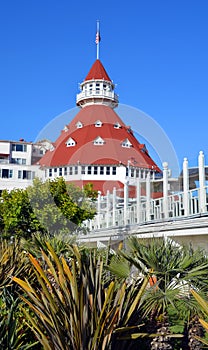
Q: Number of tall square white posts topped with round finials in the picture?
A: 9